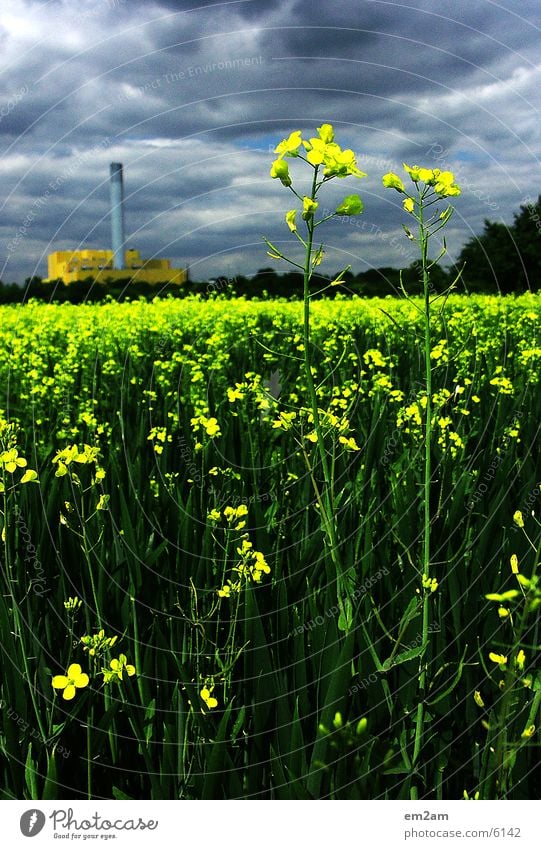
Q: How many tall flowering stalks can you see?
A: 2